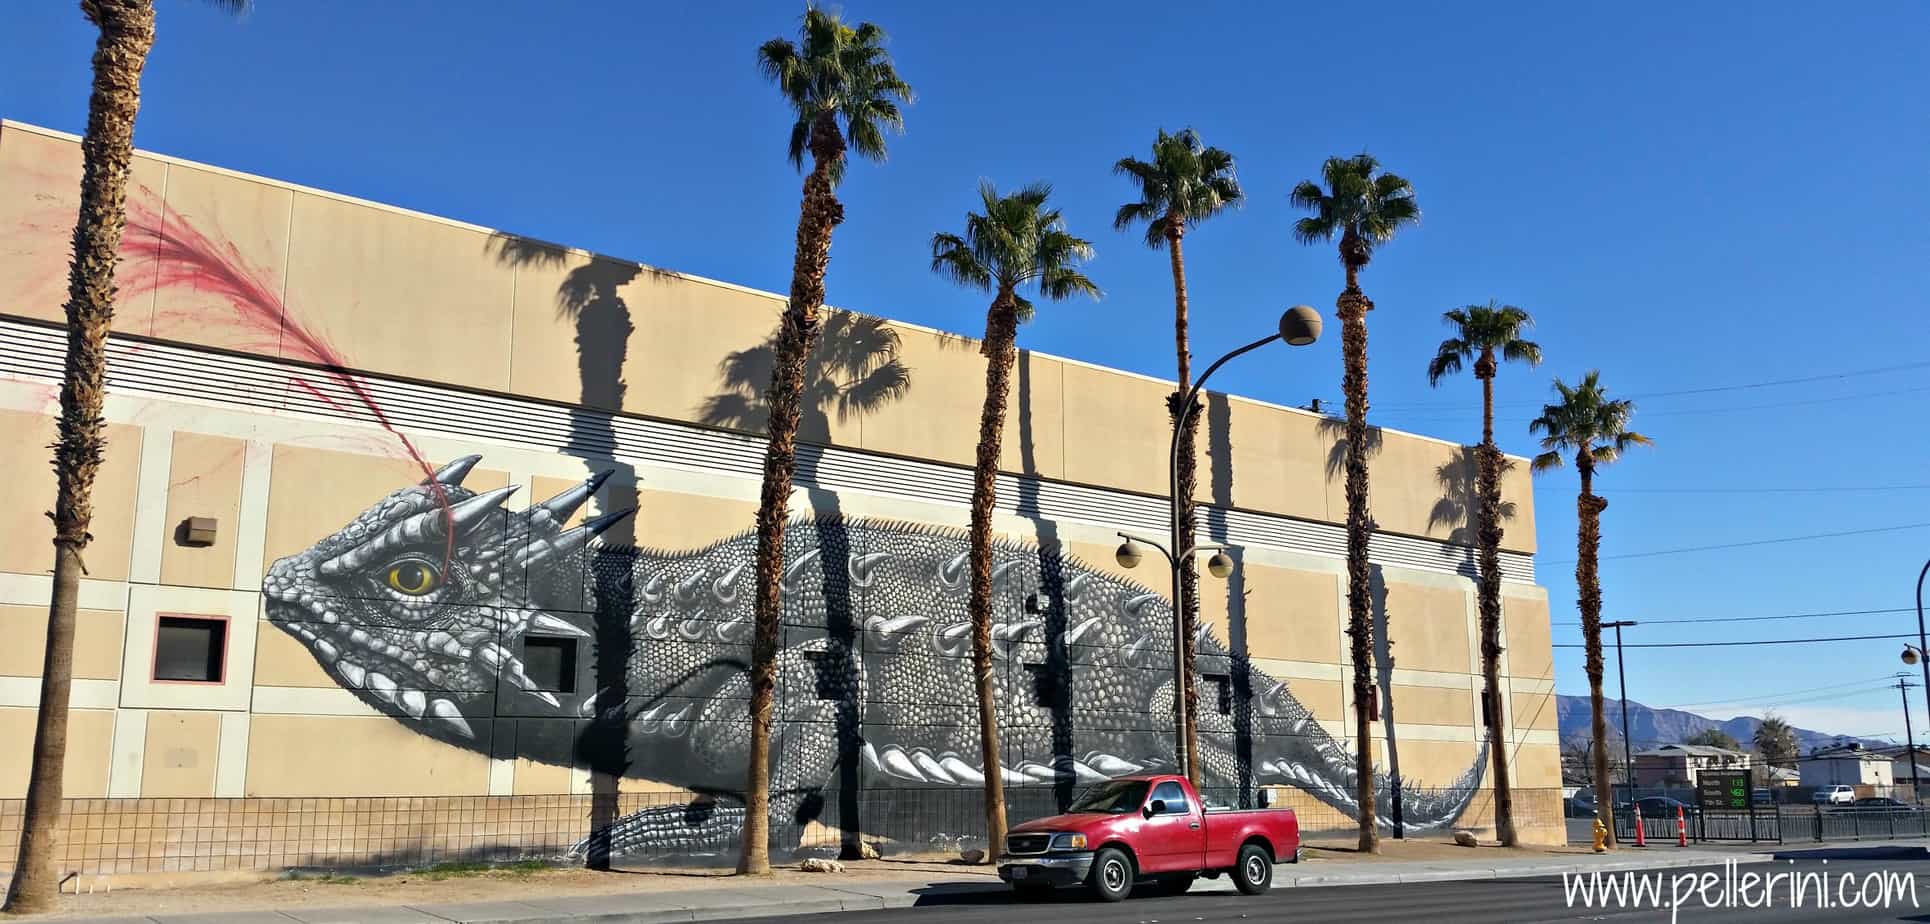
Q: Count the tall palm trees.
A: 7